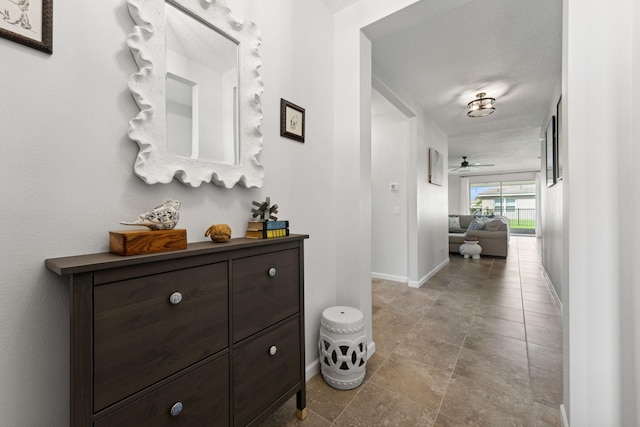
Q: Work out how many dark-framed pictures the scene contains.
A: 4